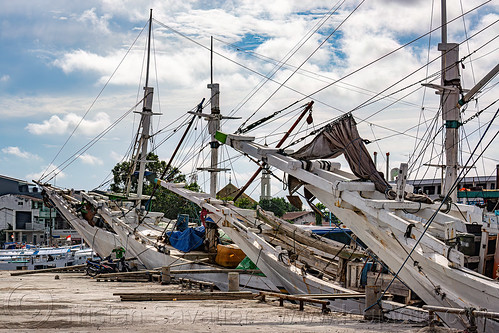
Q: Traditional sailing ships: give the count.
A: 4